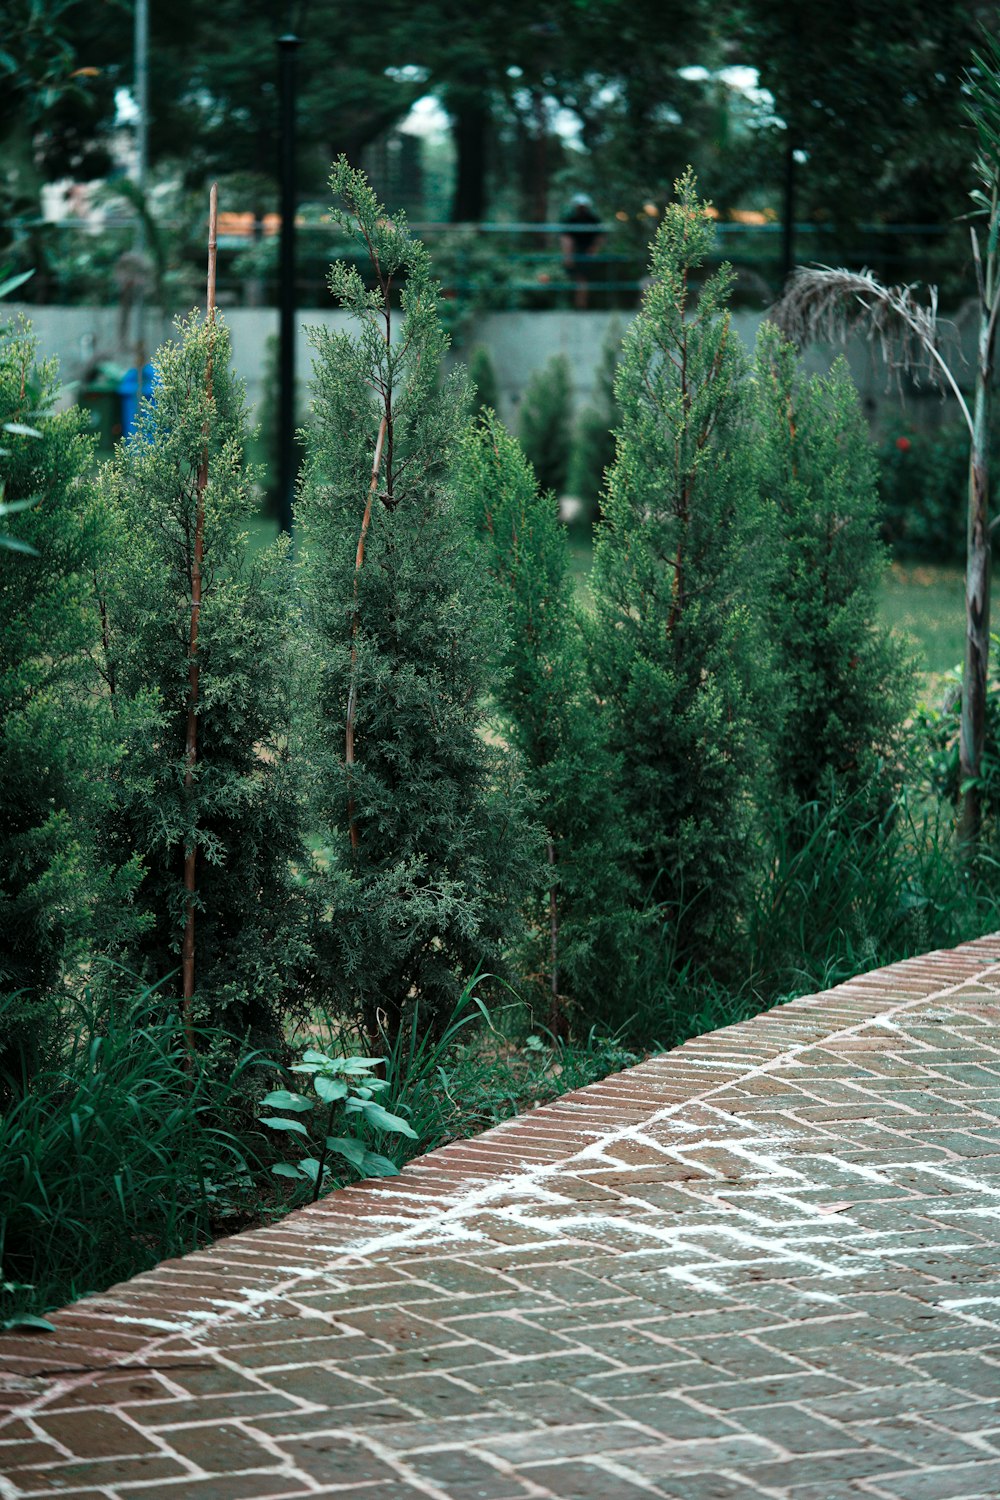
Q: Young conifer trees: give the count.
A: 6